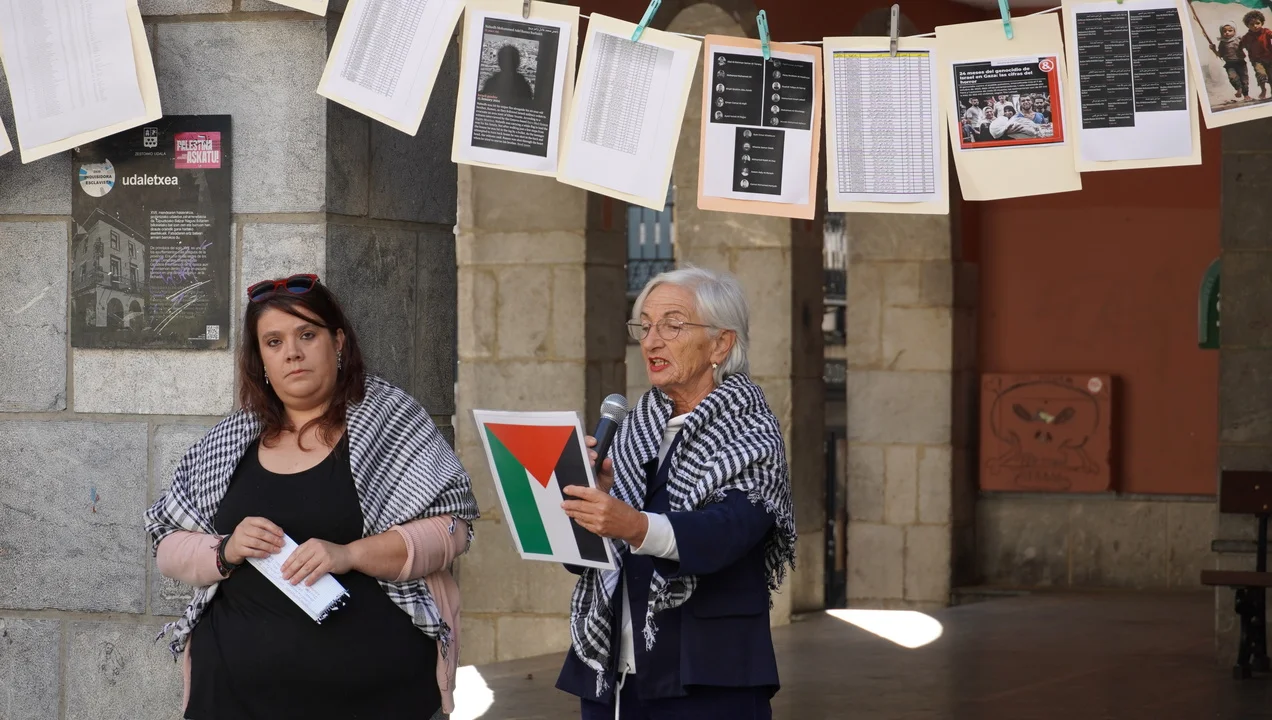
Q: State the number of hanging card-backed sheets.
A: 11